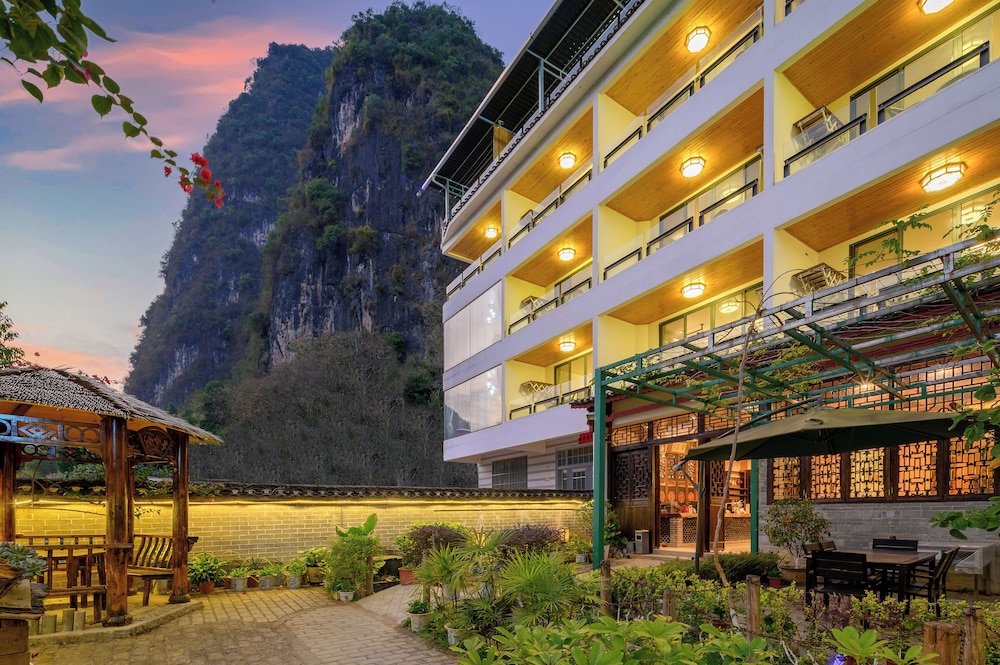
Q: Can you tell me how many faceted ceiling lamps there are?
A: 9